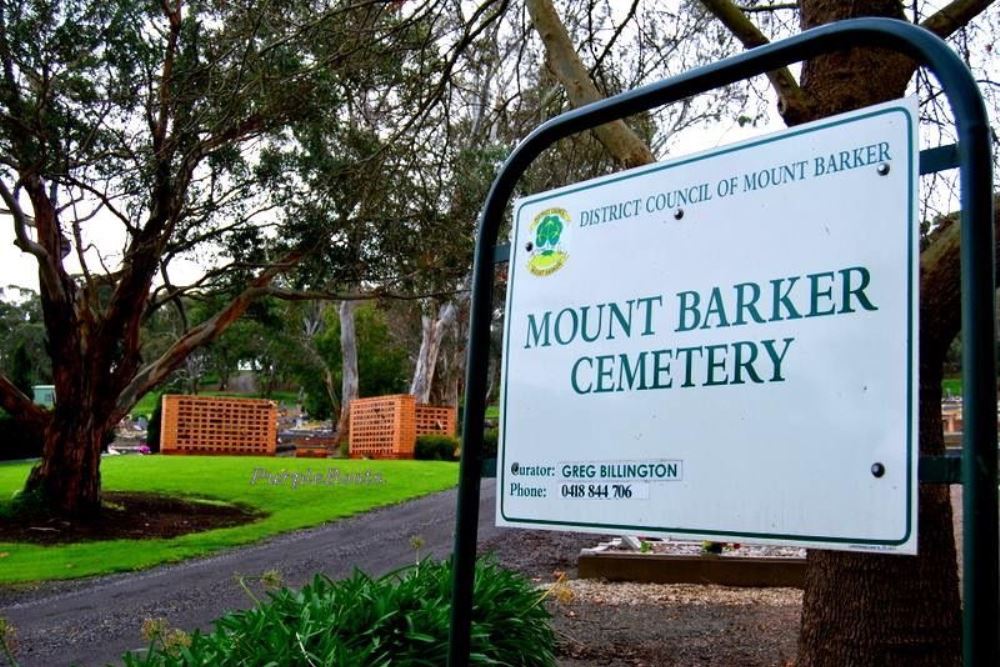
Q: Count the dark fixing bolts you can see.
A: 5